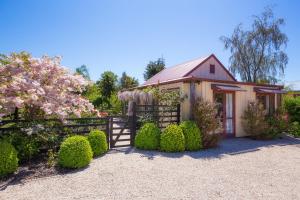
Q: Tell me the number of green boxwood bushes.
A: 6